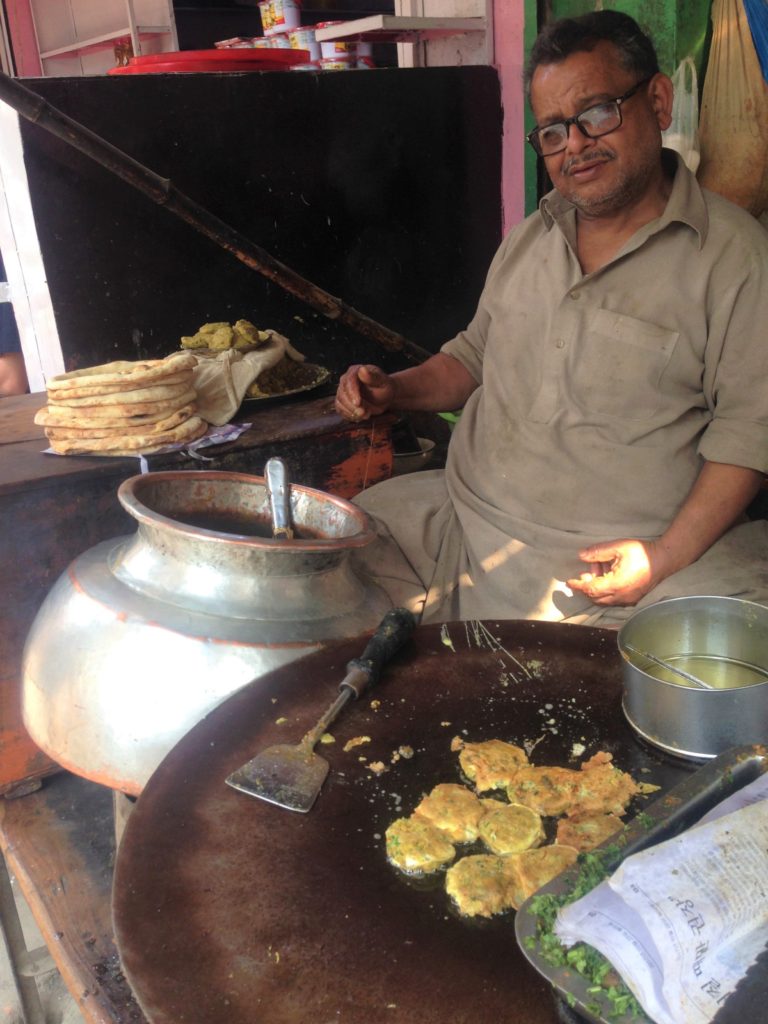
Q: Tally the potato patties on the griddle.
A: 9